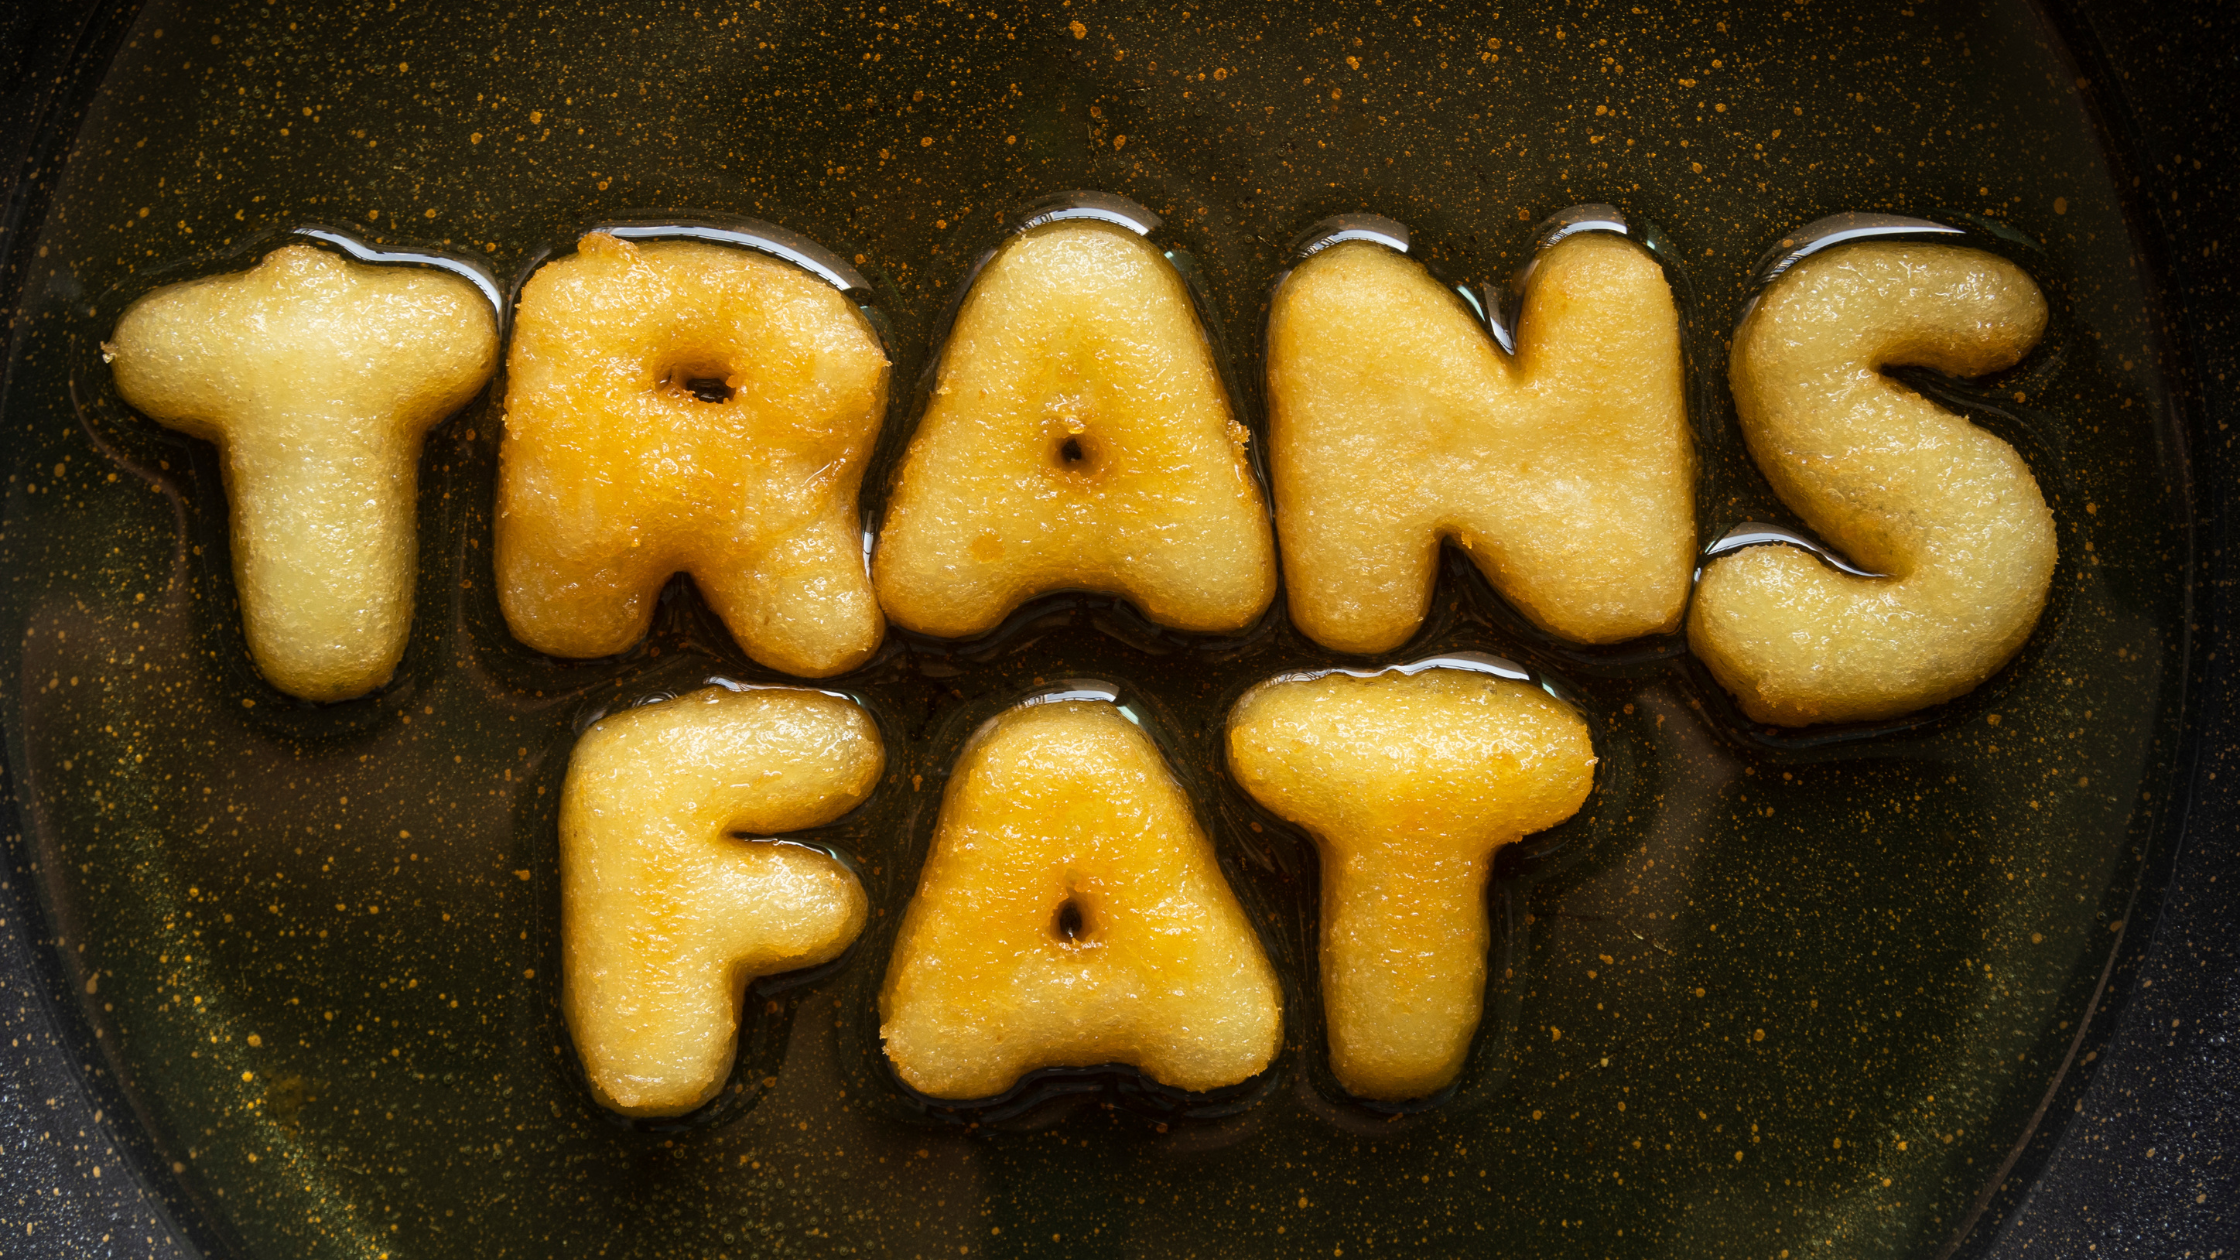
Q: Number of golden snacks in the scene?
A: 8